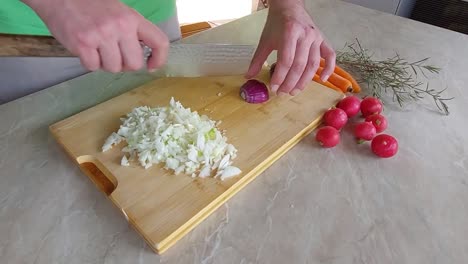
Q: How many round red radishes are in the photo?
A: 7